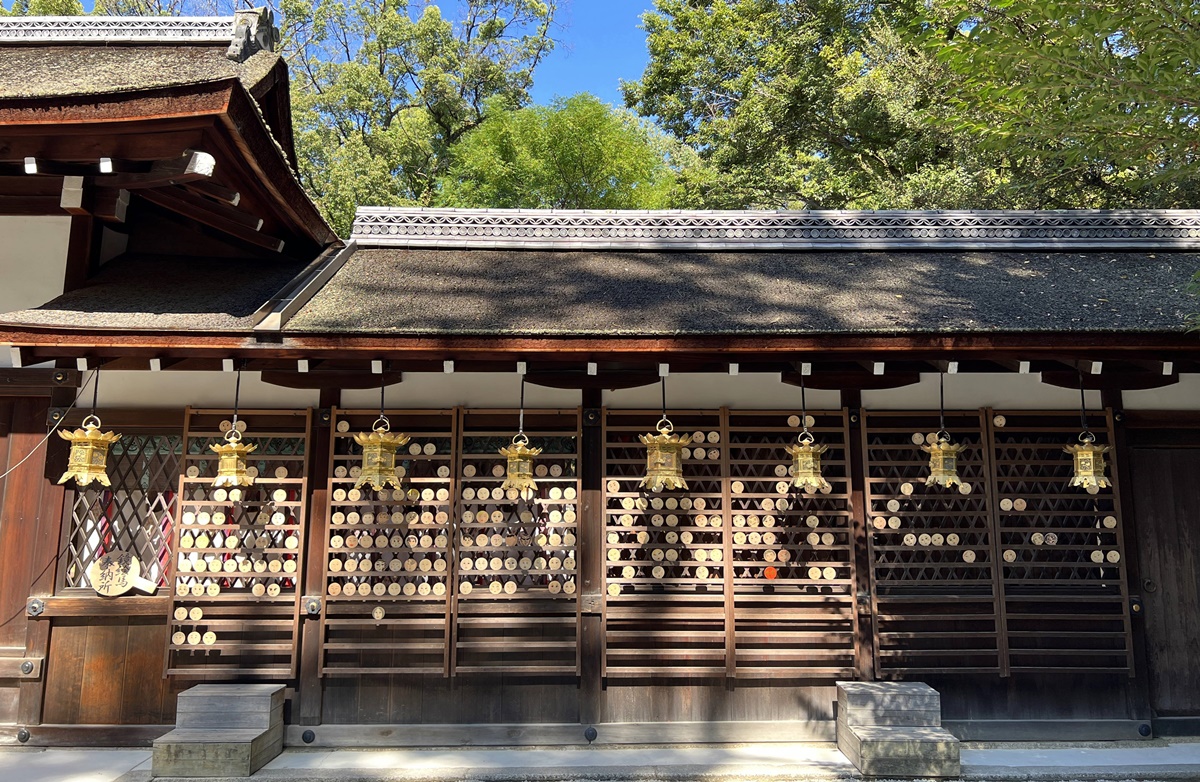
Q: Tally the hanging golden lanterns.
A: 8